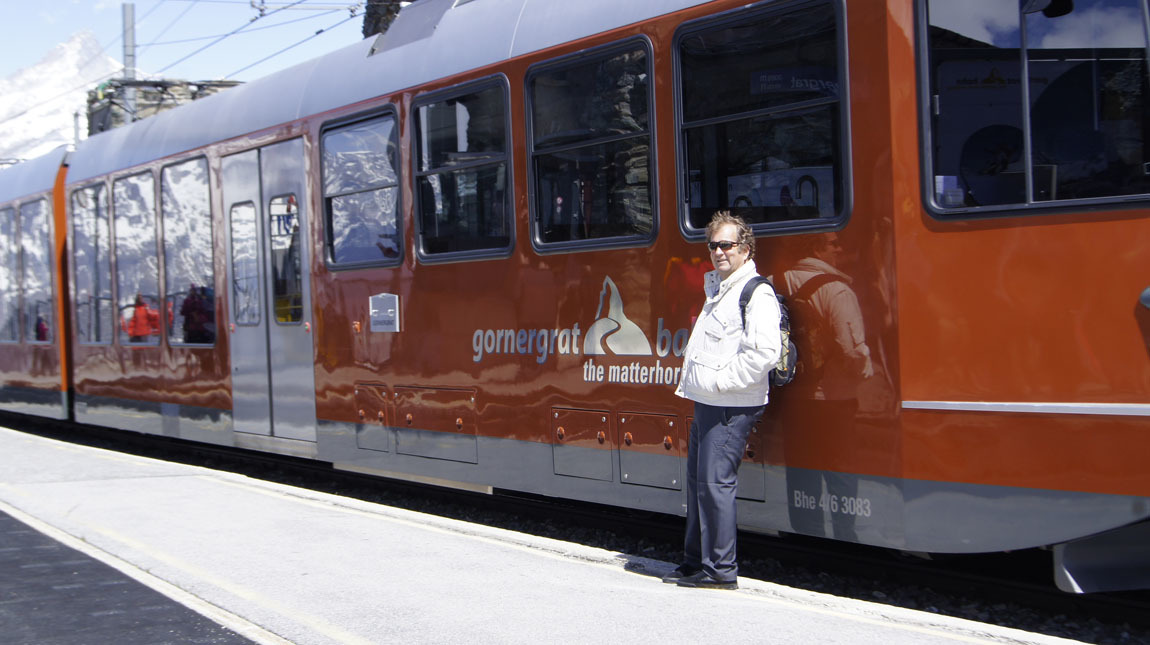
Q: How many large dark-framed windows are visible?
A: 5